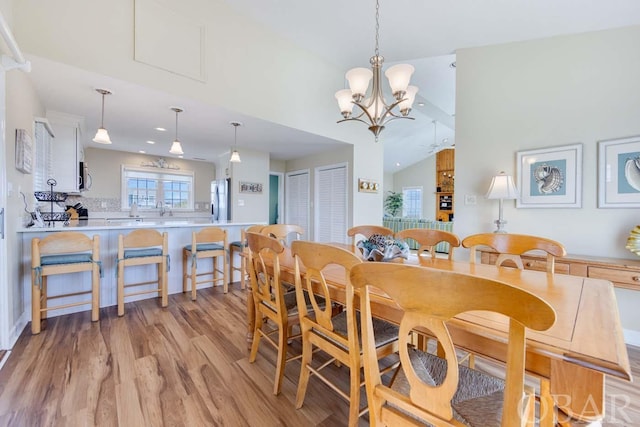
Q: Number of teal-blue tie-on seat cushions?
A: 4